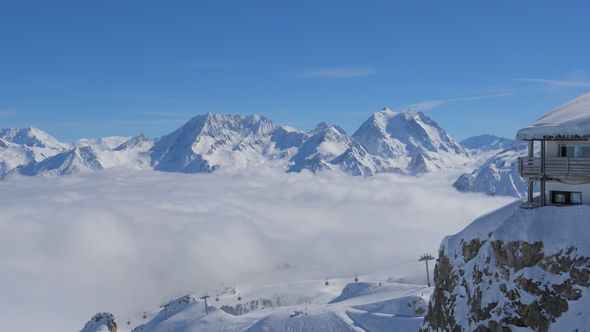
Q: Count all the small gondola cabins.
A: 6